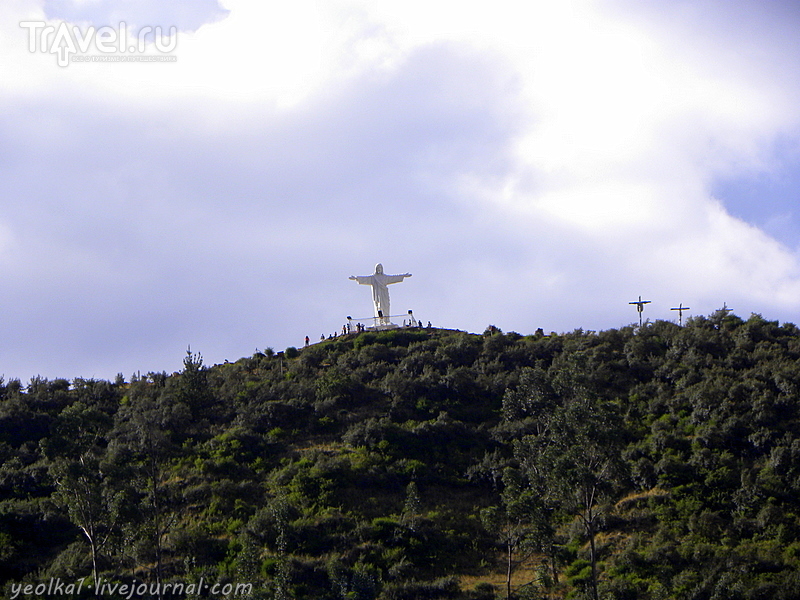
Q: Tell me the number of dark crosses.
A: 3